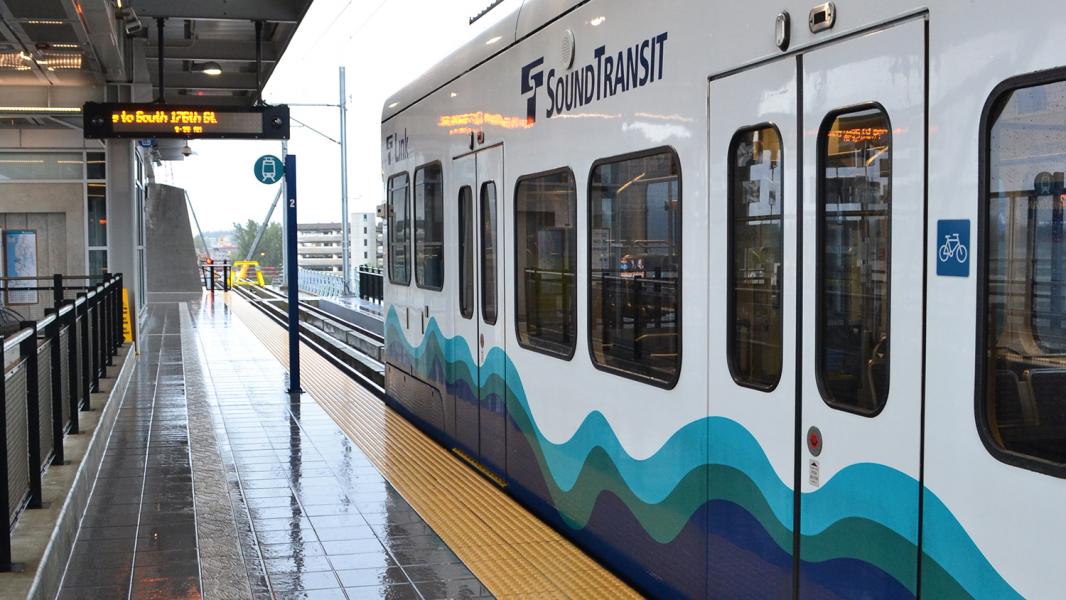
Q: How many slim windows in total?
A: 4